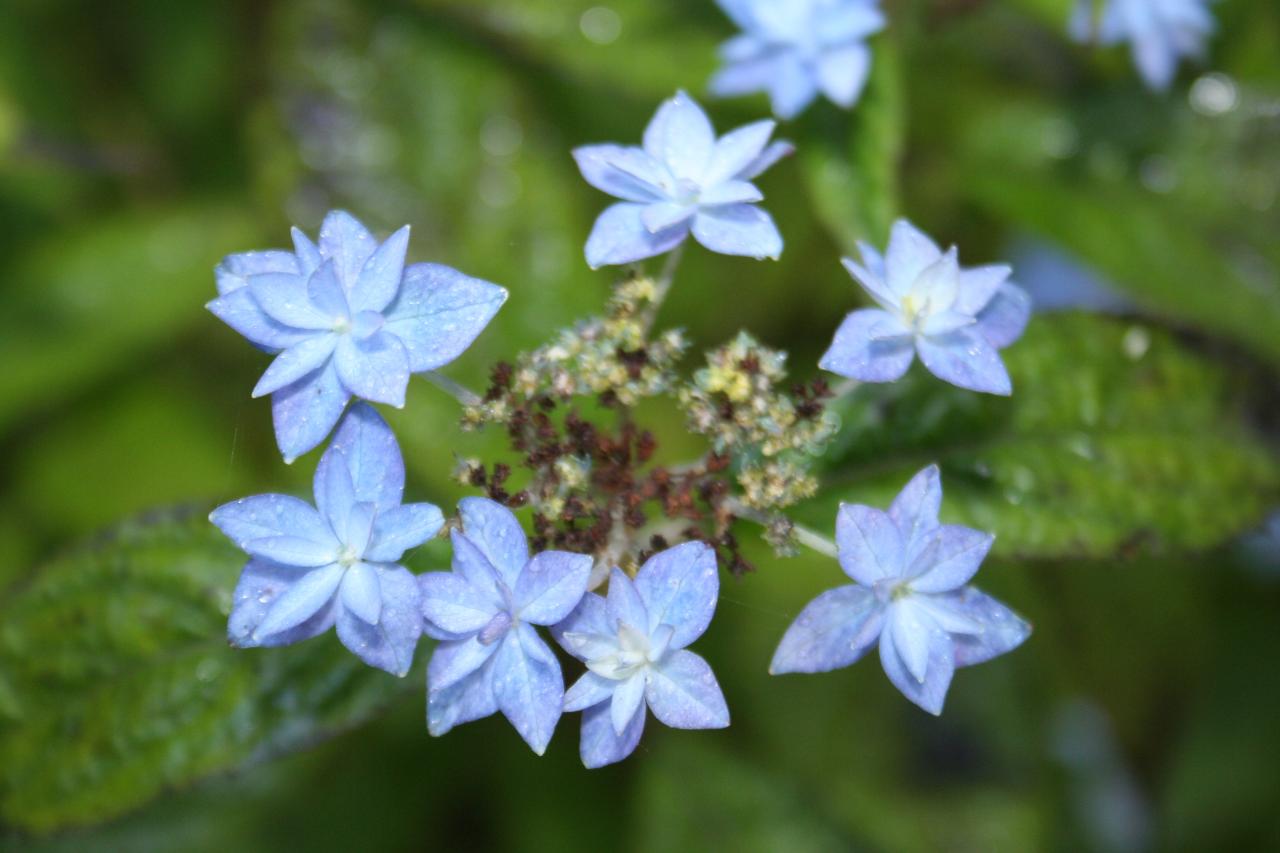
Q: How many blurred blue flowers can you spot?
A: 2